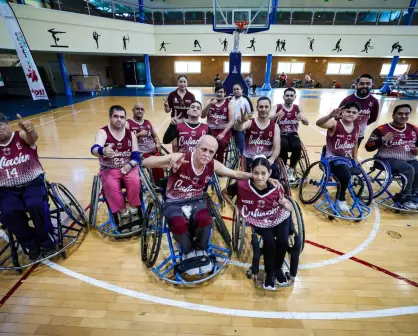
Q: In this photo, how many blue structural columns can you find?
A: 4